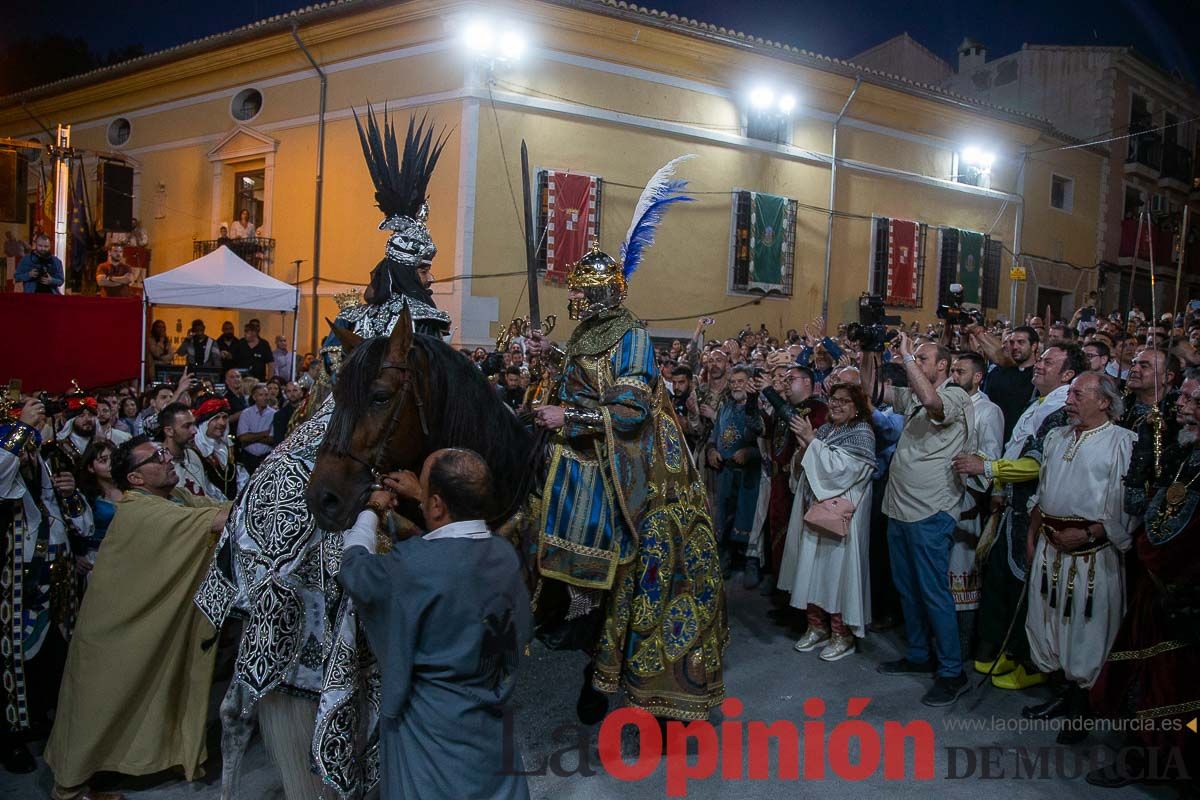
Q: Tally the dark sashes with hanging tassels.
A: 1